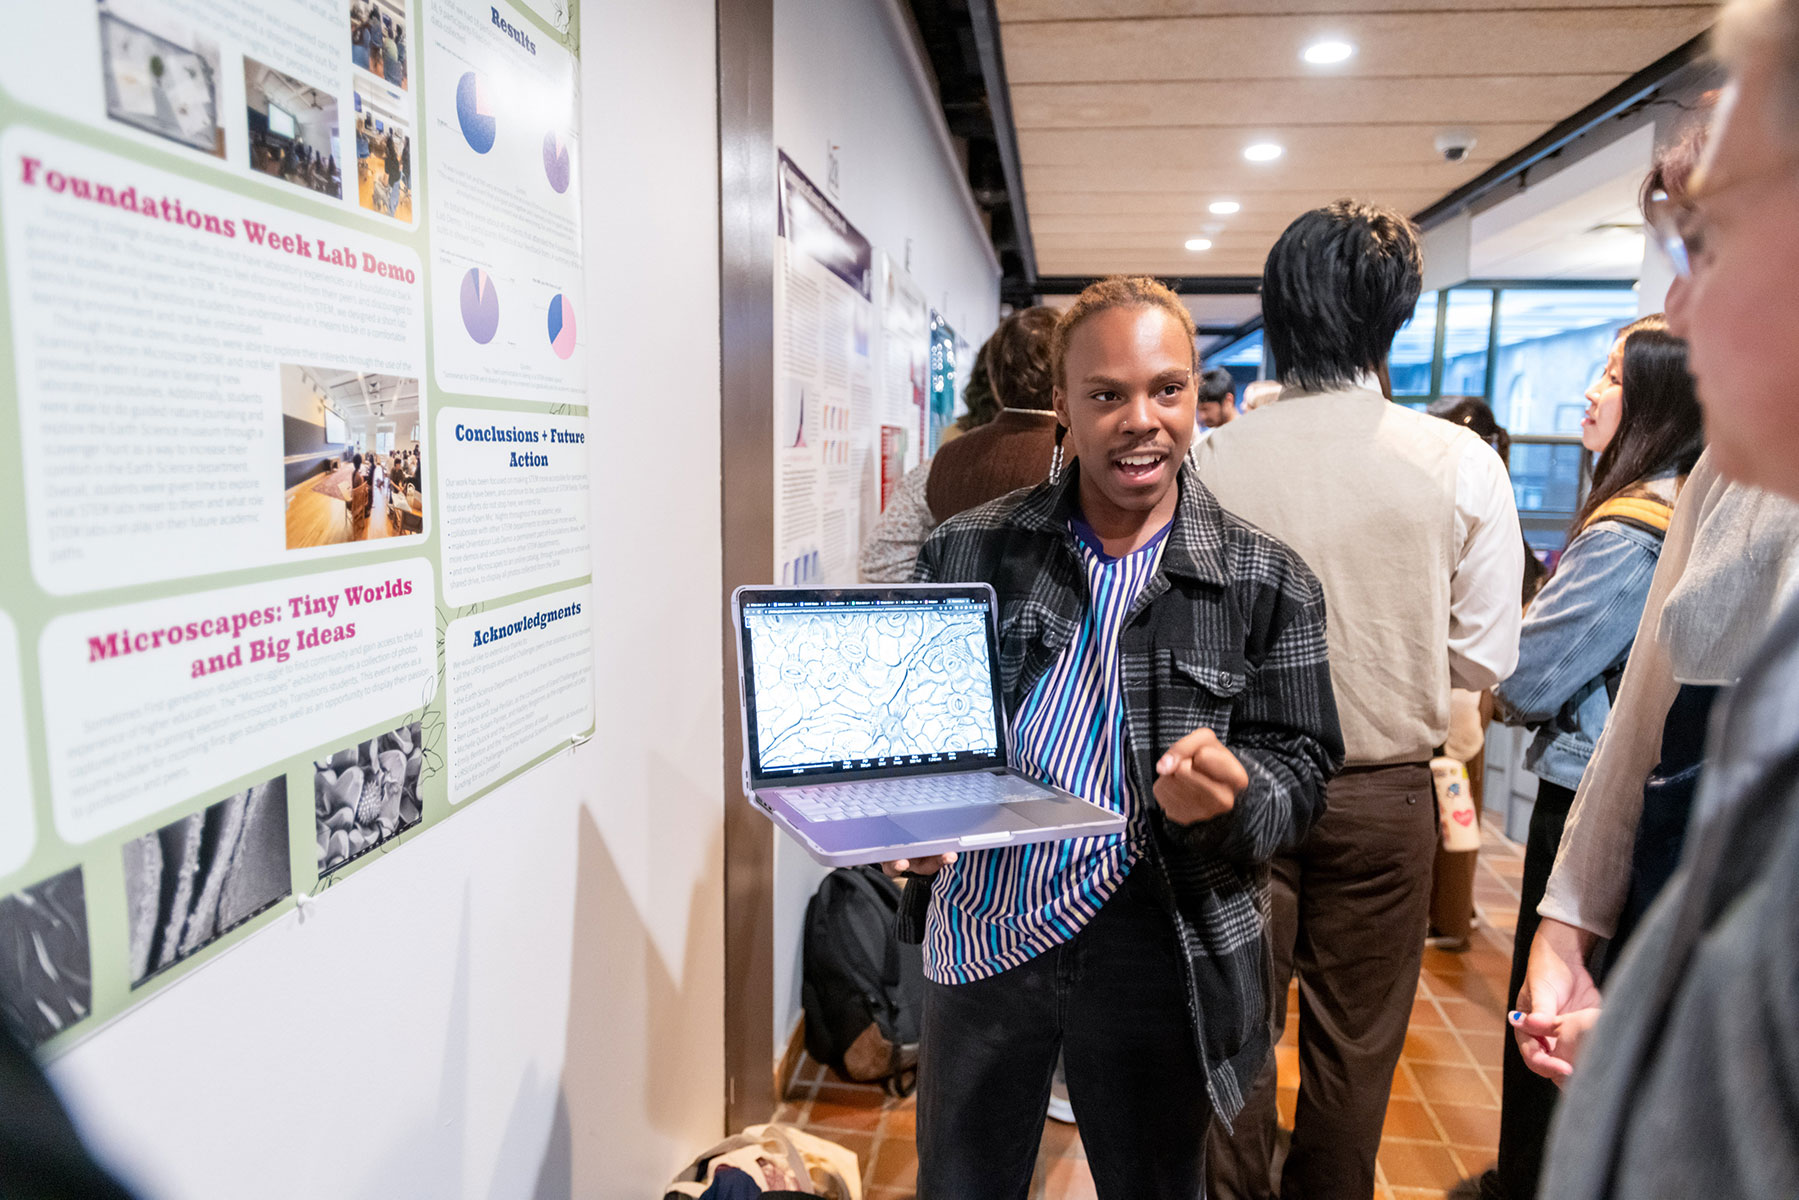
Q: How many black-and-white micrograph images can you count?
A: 4